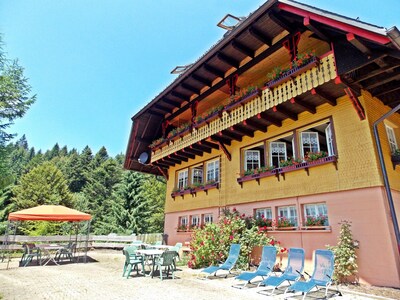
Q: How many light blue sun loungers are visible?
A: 4